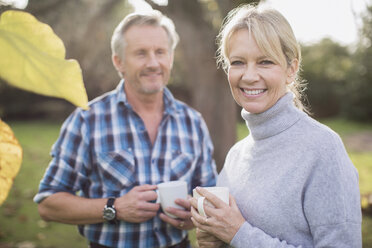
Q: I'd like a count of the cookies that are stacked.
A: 0